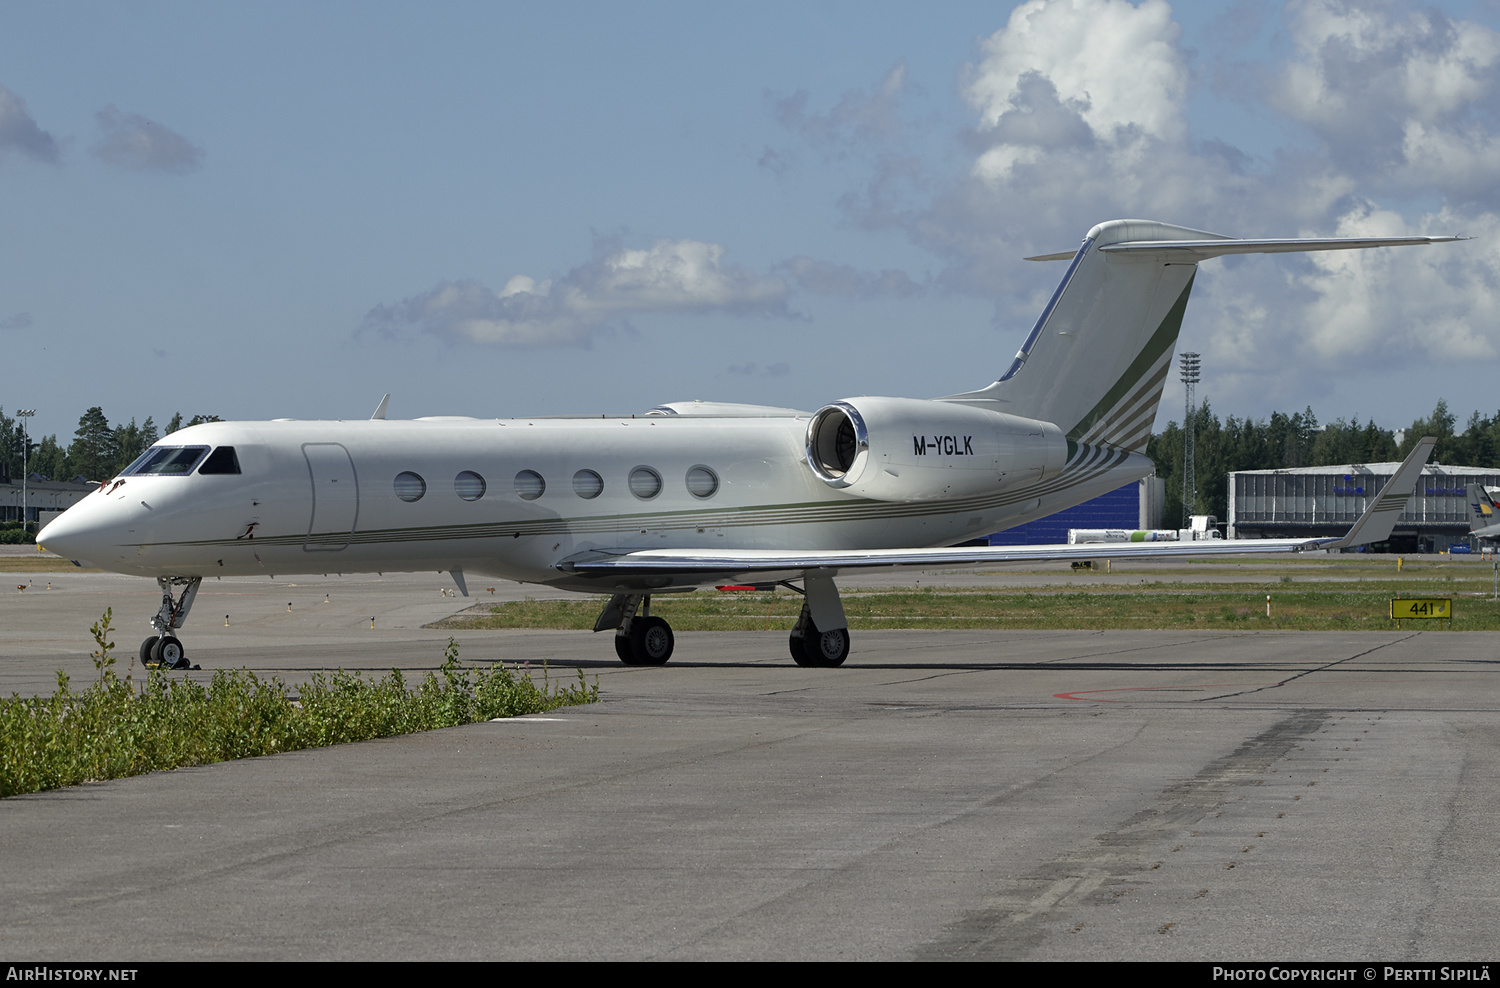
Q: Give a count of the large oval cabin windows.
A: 6